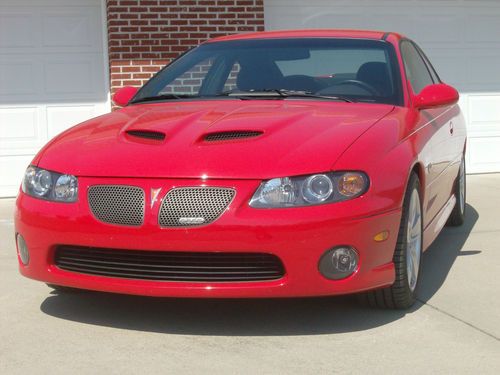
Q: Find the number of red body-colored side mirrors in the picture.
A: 2